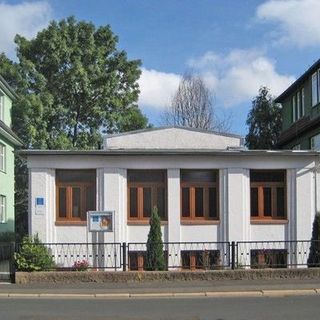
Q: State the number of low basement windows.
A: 3